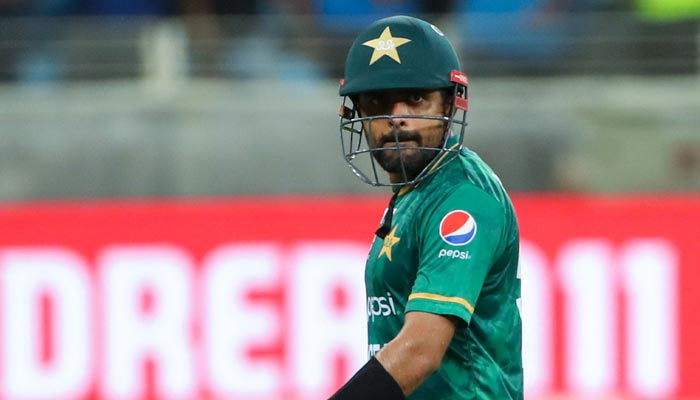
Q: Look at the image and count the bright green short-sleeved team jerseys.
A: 1